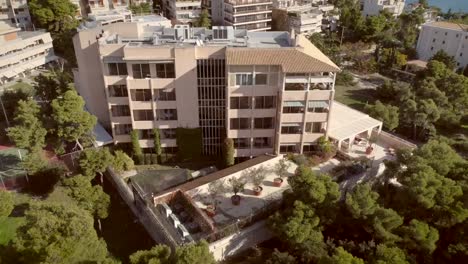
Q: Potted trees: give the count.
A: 5